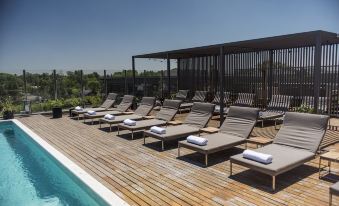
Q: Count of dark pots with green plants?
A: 2